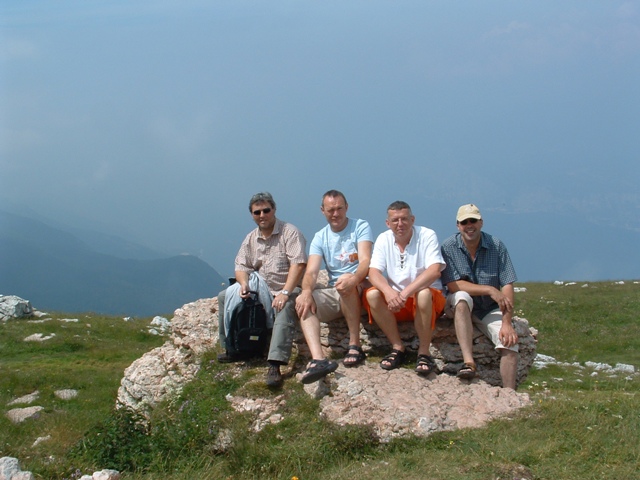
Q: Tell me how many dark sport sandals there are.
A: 5